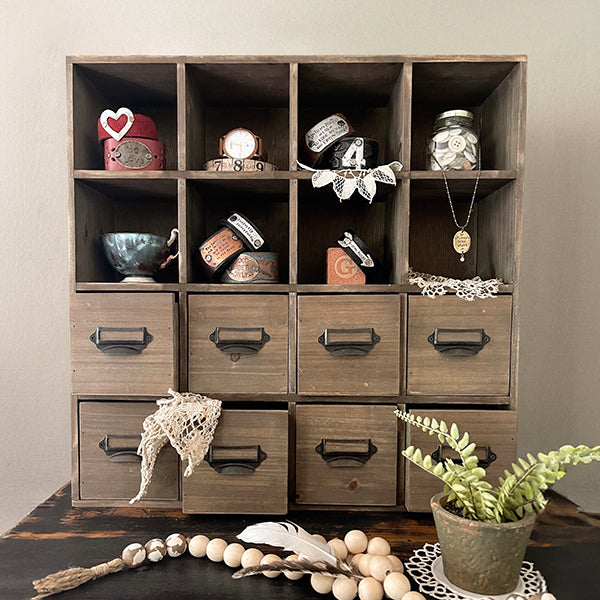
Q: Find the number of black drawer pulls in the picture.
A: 8